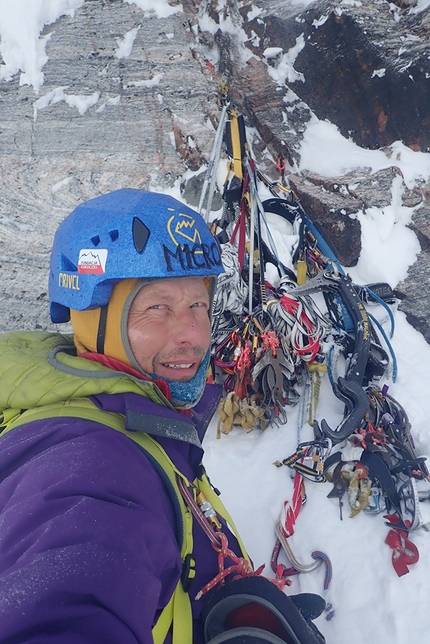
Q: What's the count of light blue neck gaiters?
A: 1